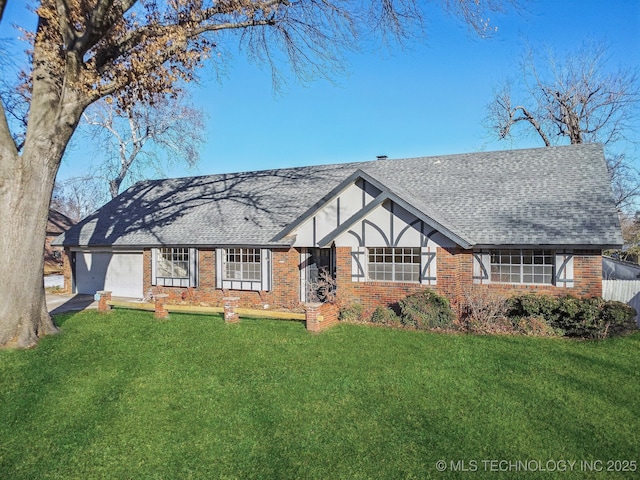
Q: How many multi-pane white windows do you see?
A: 4